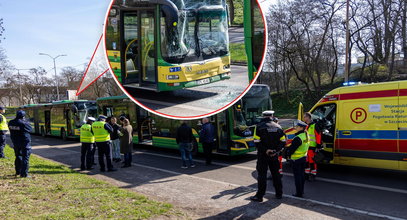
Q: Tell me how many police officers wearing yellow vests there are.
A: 4